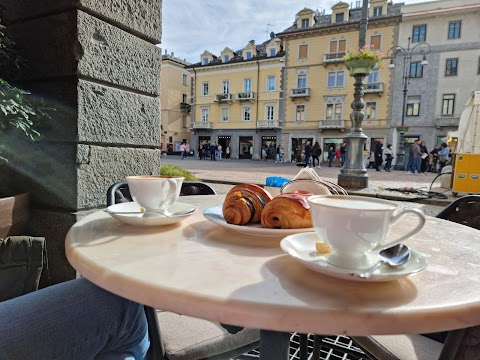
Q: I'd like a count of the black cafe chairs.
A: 2